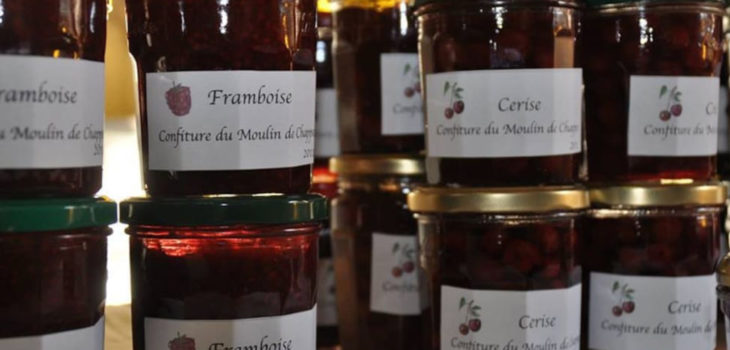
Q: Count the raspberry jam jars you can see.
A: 4